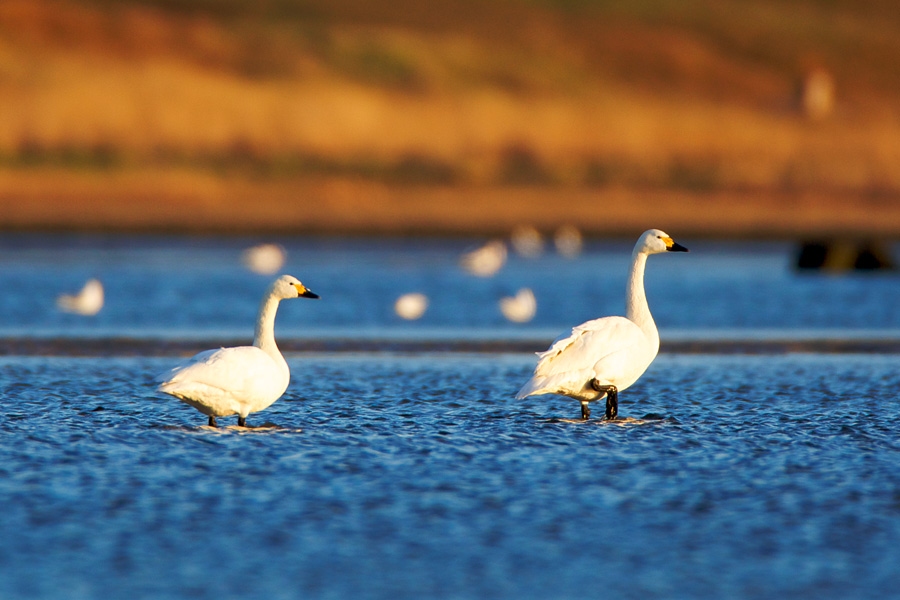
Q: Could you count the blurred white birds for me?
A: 7